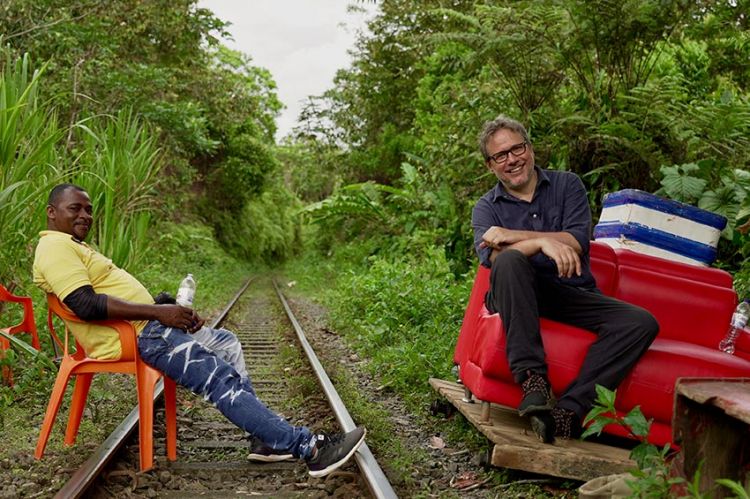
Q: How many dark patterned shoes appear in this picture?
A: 2